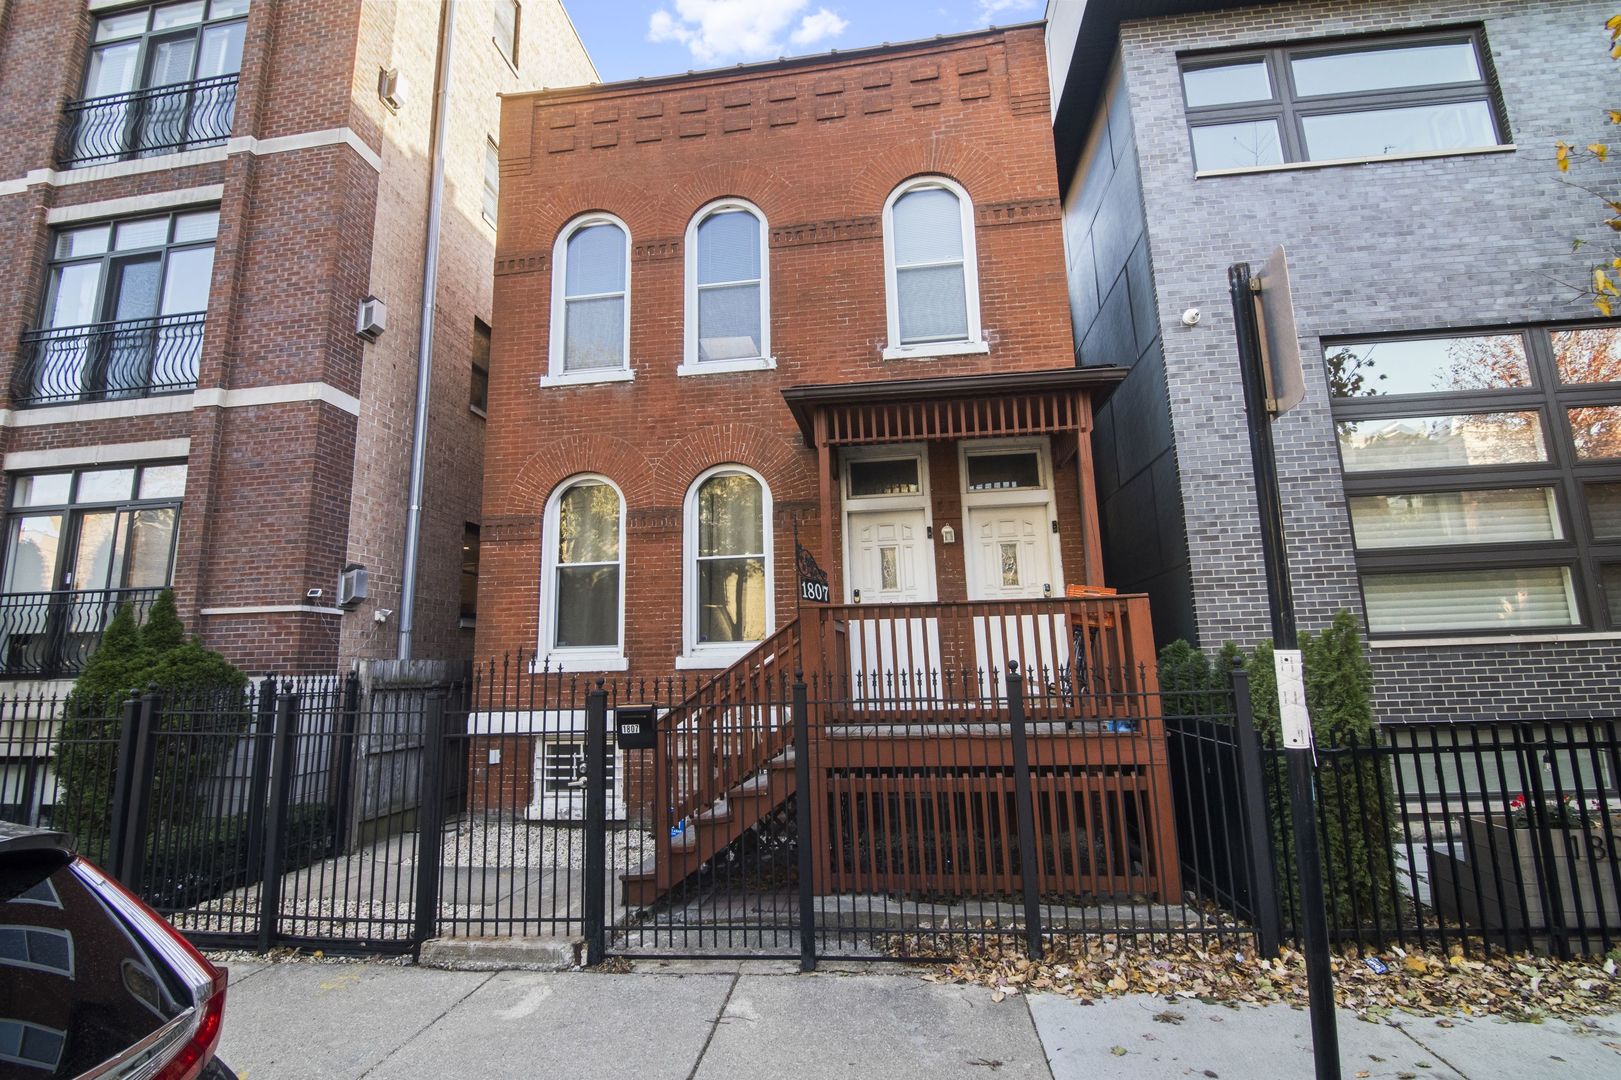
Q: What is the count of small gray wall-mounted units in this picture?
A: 3